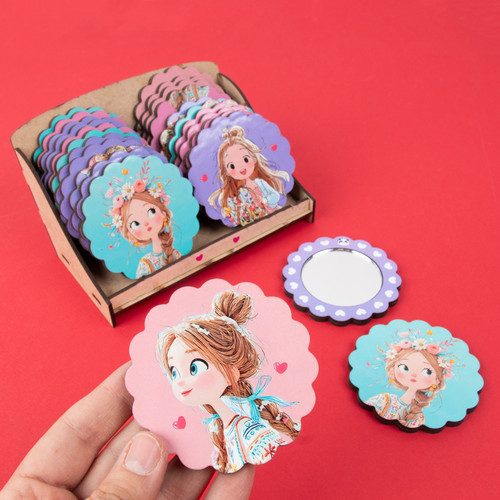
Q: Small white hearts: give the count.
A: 15